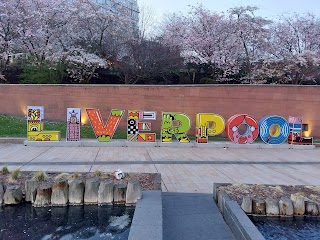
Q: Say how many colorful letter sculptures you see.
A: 9